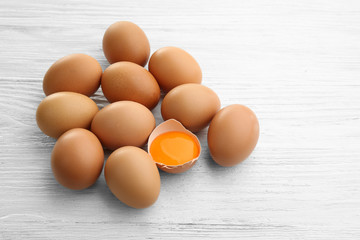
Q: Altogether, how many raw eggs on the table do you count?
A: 11